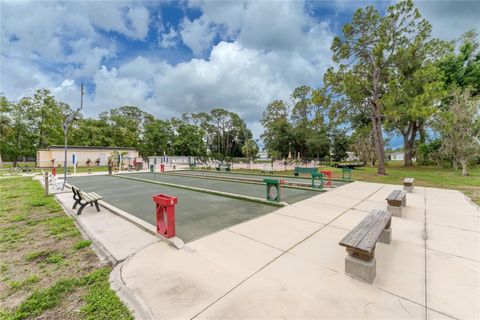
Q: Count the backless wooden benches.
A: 3